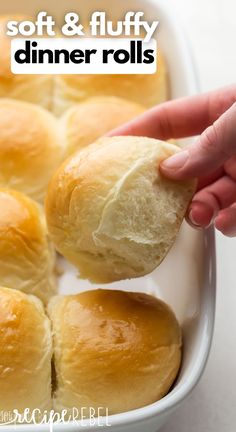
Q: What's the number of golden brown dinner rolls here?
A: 8